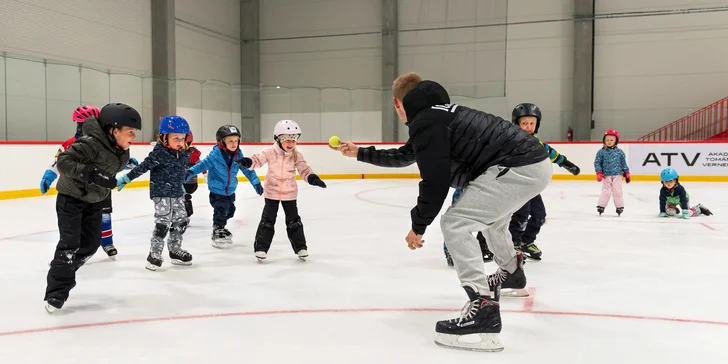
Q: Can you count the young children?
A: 9